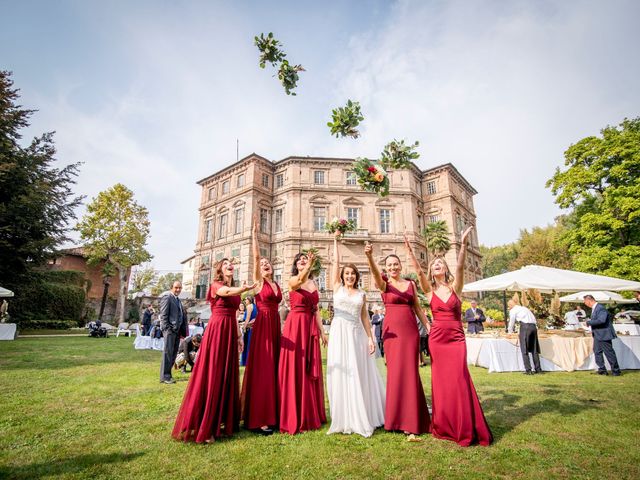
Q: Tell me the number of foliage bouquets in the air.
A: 5